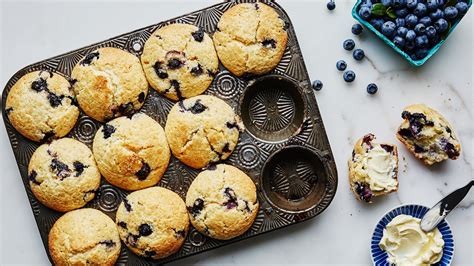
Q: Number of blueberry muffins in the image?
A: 11